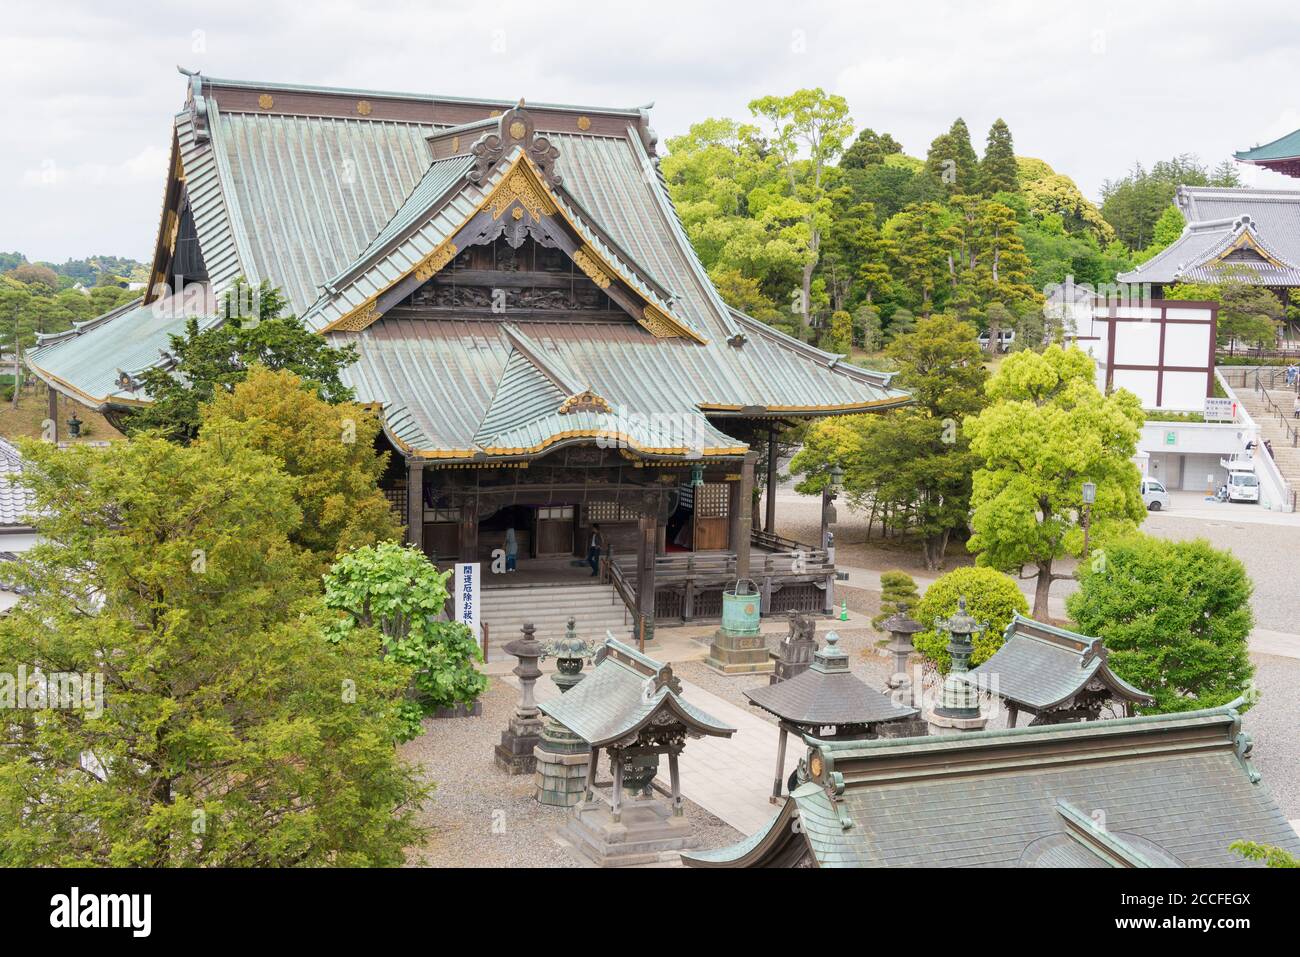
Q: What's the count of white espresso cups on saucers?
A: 0